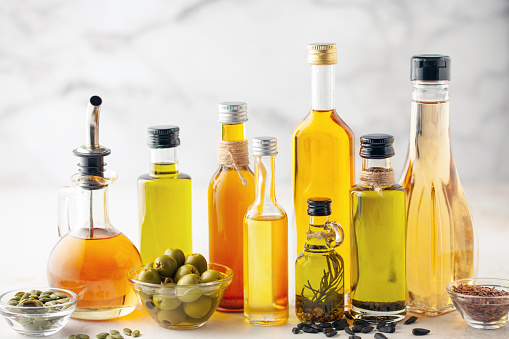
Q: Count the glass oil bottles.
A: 8